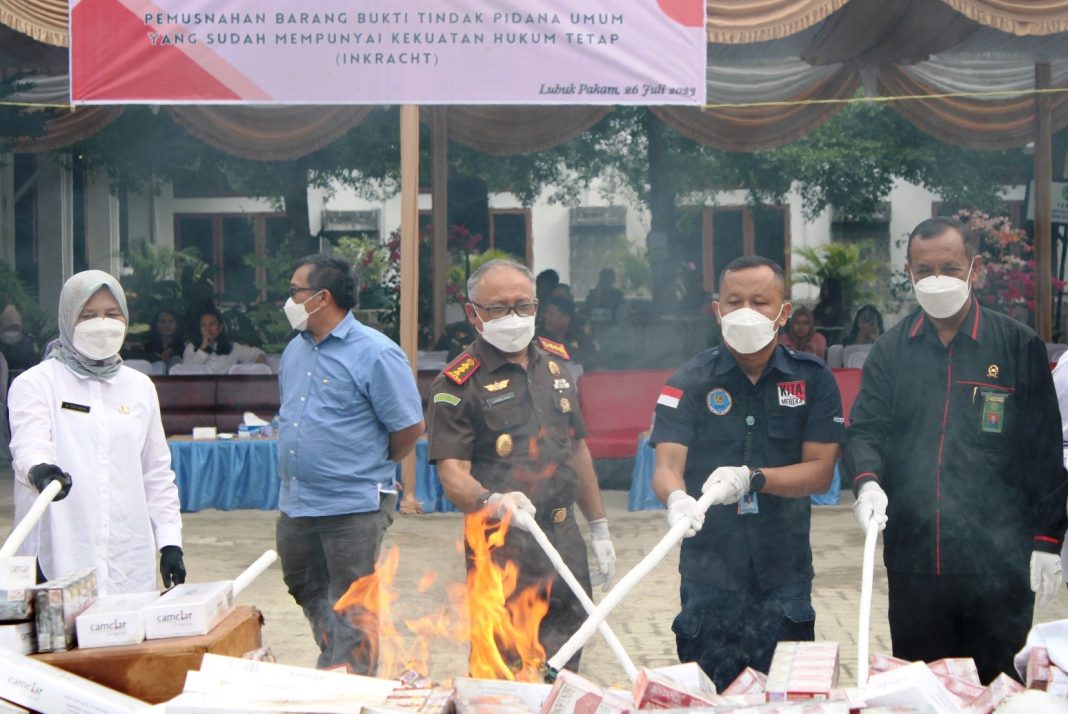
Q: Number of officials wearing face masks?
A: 5